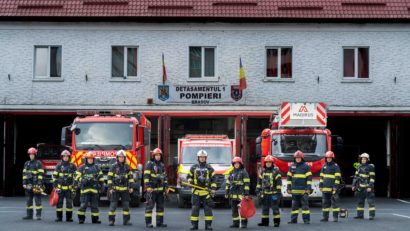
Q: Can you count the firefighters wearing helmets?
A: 11